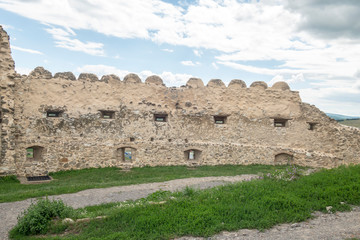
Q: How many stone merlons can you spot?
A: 11